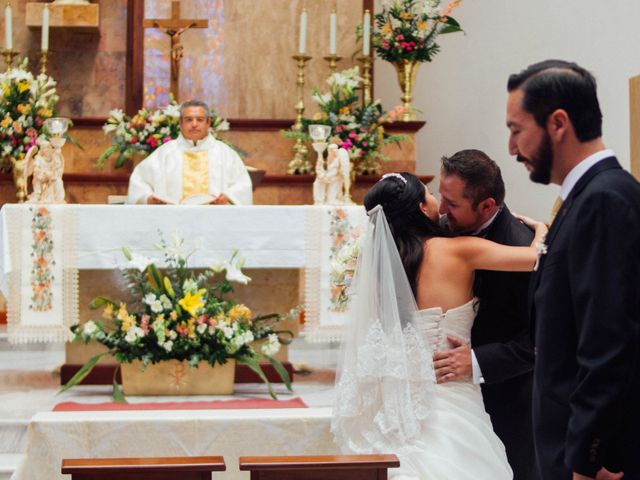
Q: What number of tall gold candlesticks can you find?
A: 5